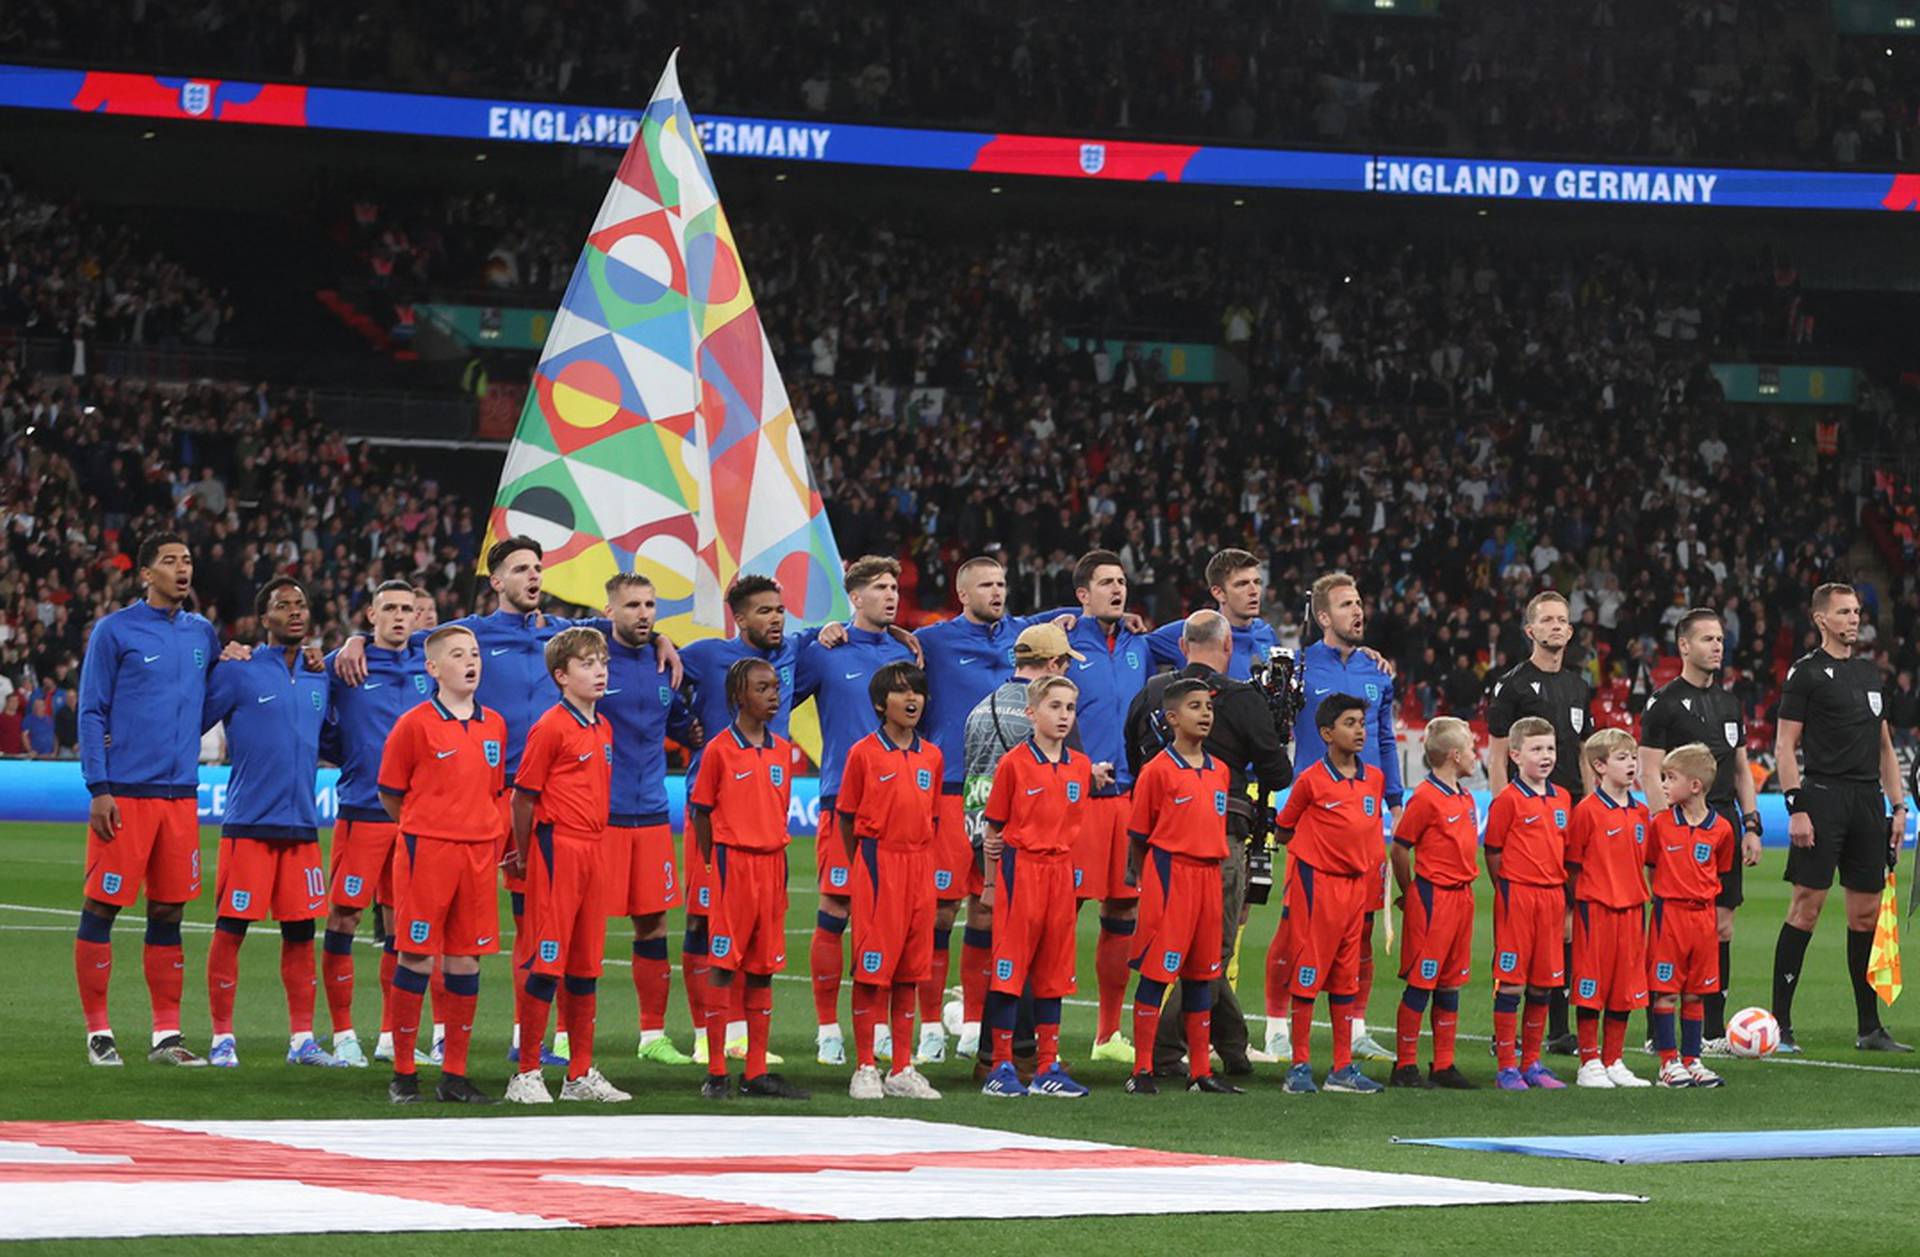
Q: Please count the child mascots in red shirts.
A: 11